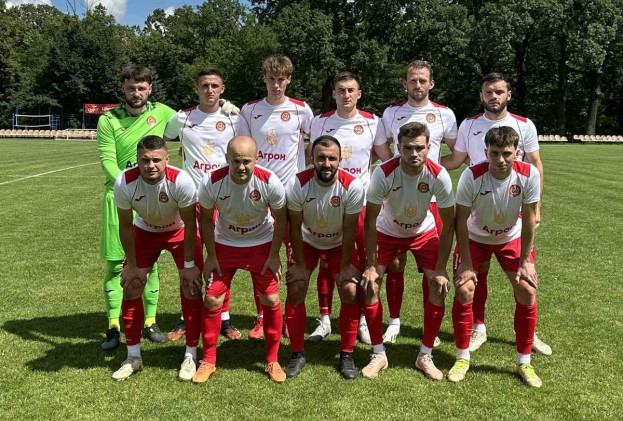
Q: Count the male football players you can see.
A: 11